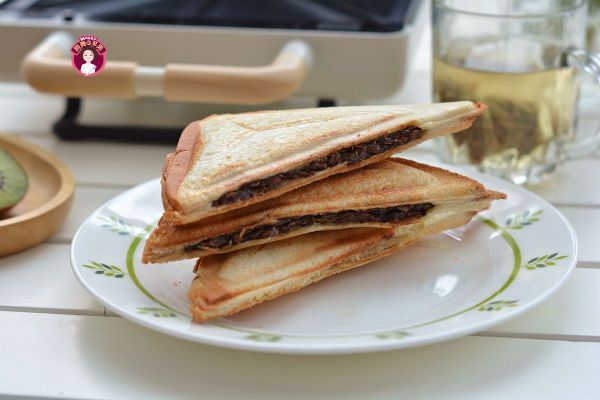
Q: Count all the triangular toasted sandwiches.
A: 3